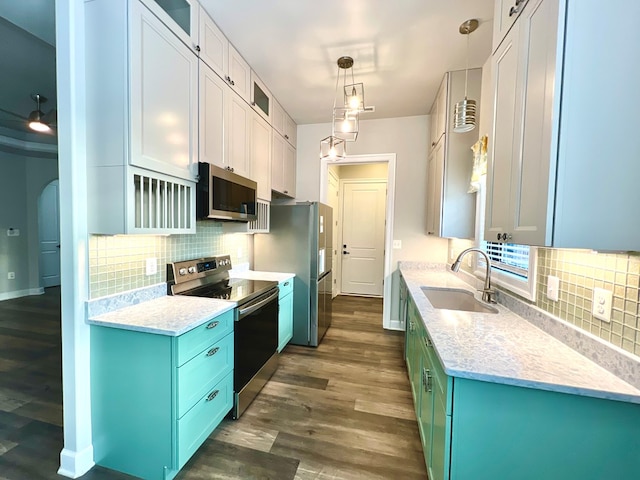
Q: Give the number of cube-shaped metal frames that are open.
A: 3